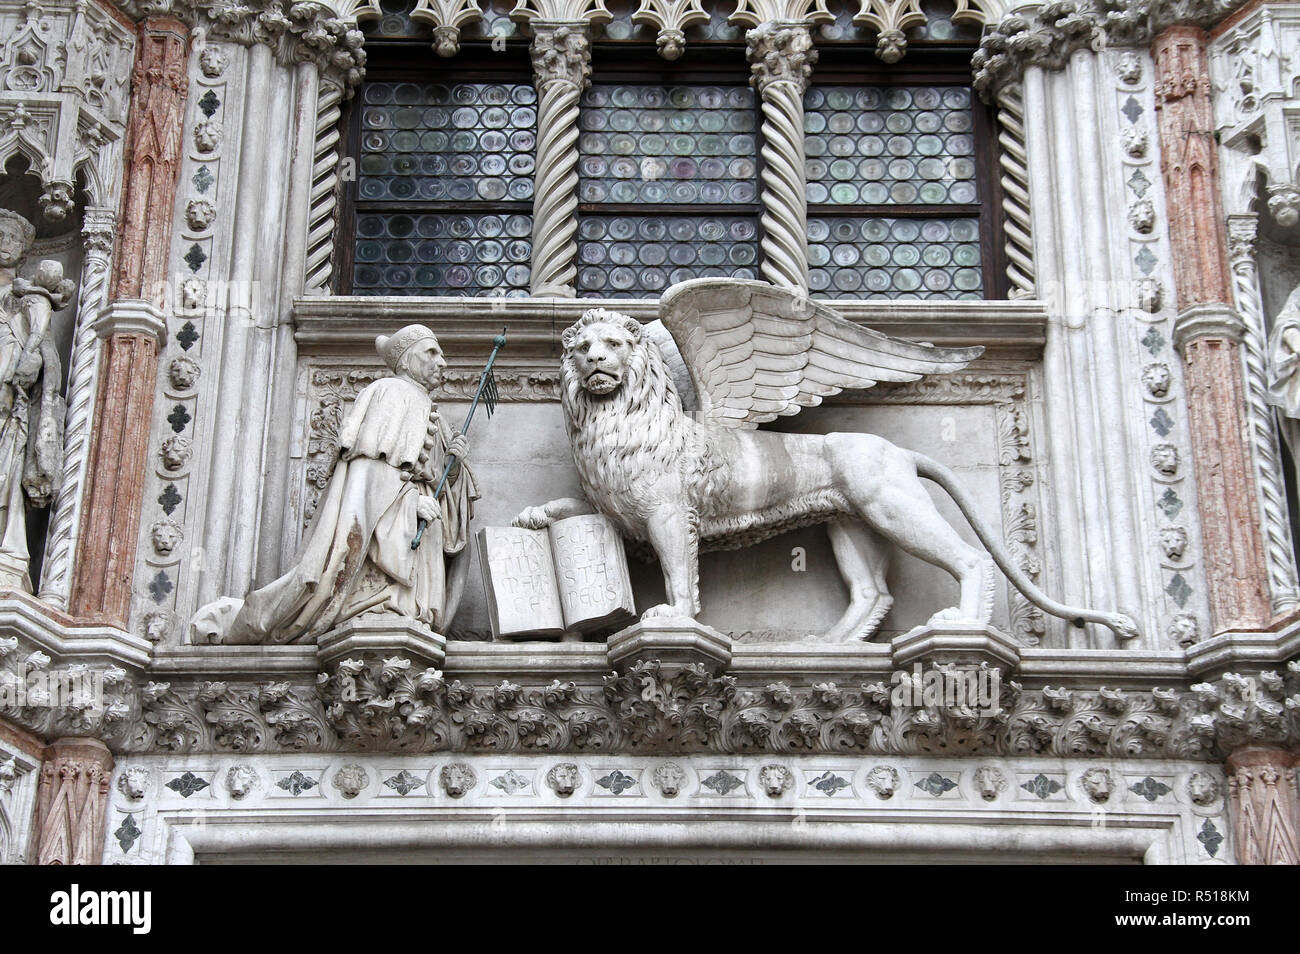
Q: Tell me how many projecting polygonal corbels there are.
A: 3